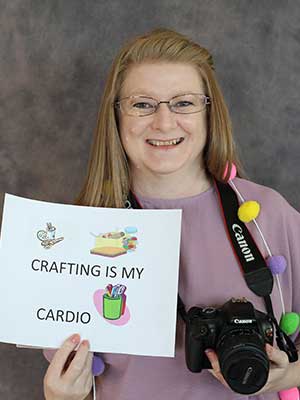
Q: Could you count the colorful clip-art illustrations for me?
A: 3